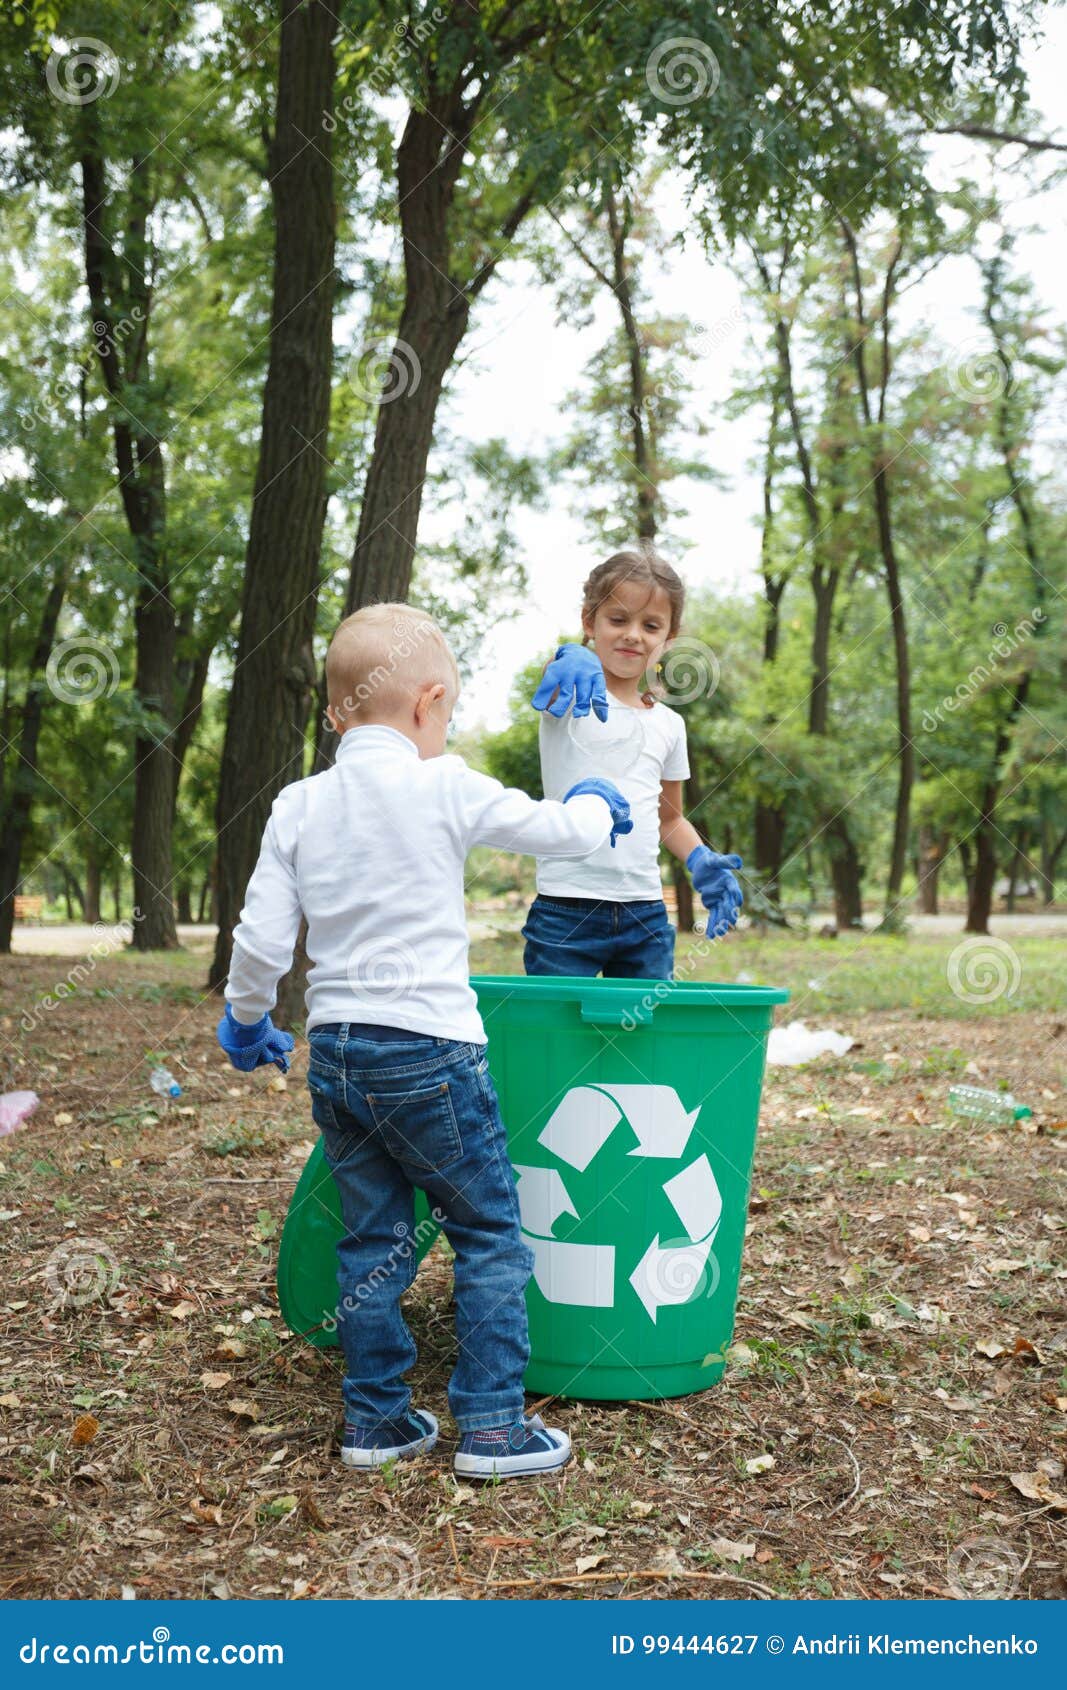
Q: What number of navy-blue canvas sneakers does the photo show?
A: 2